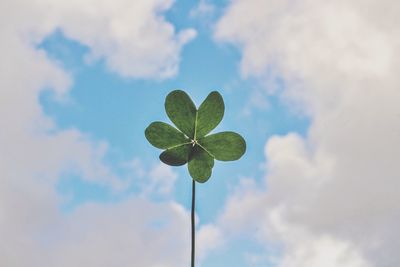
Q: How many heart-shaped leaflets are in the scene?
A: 3